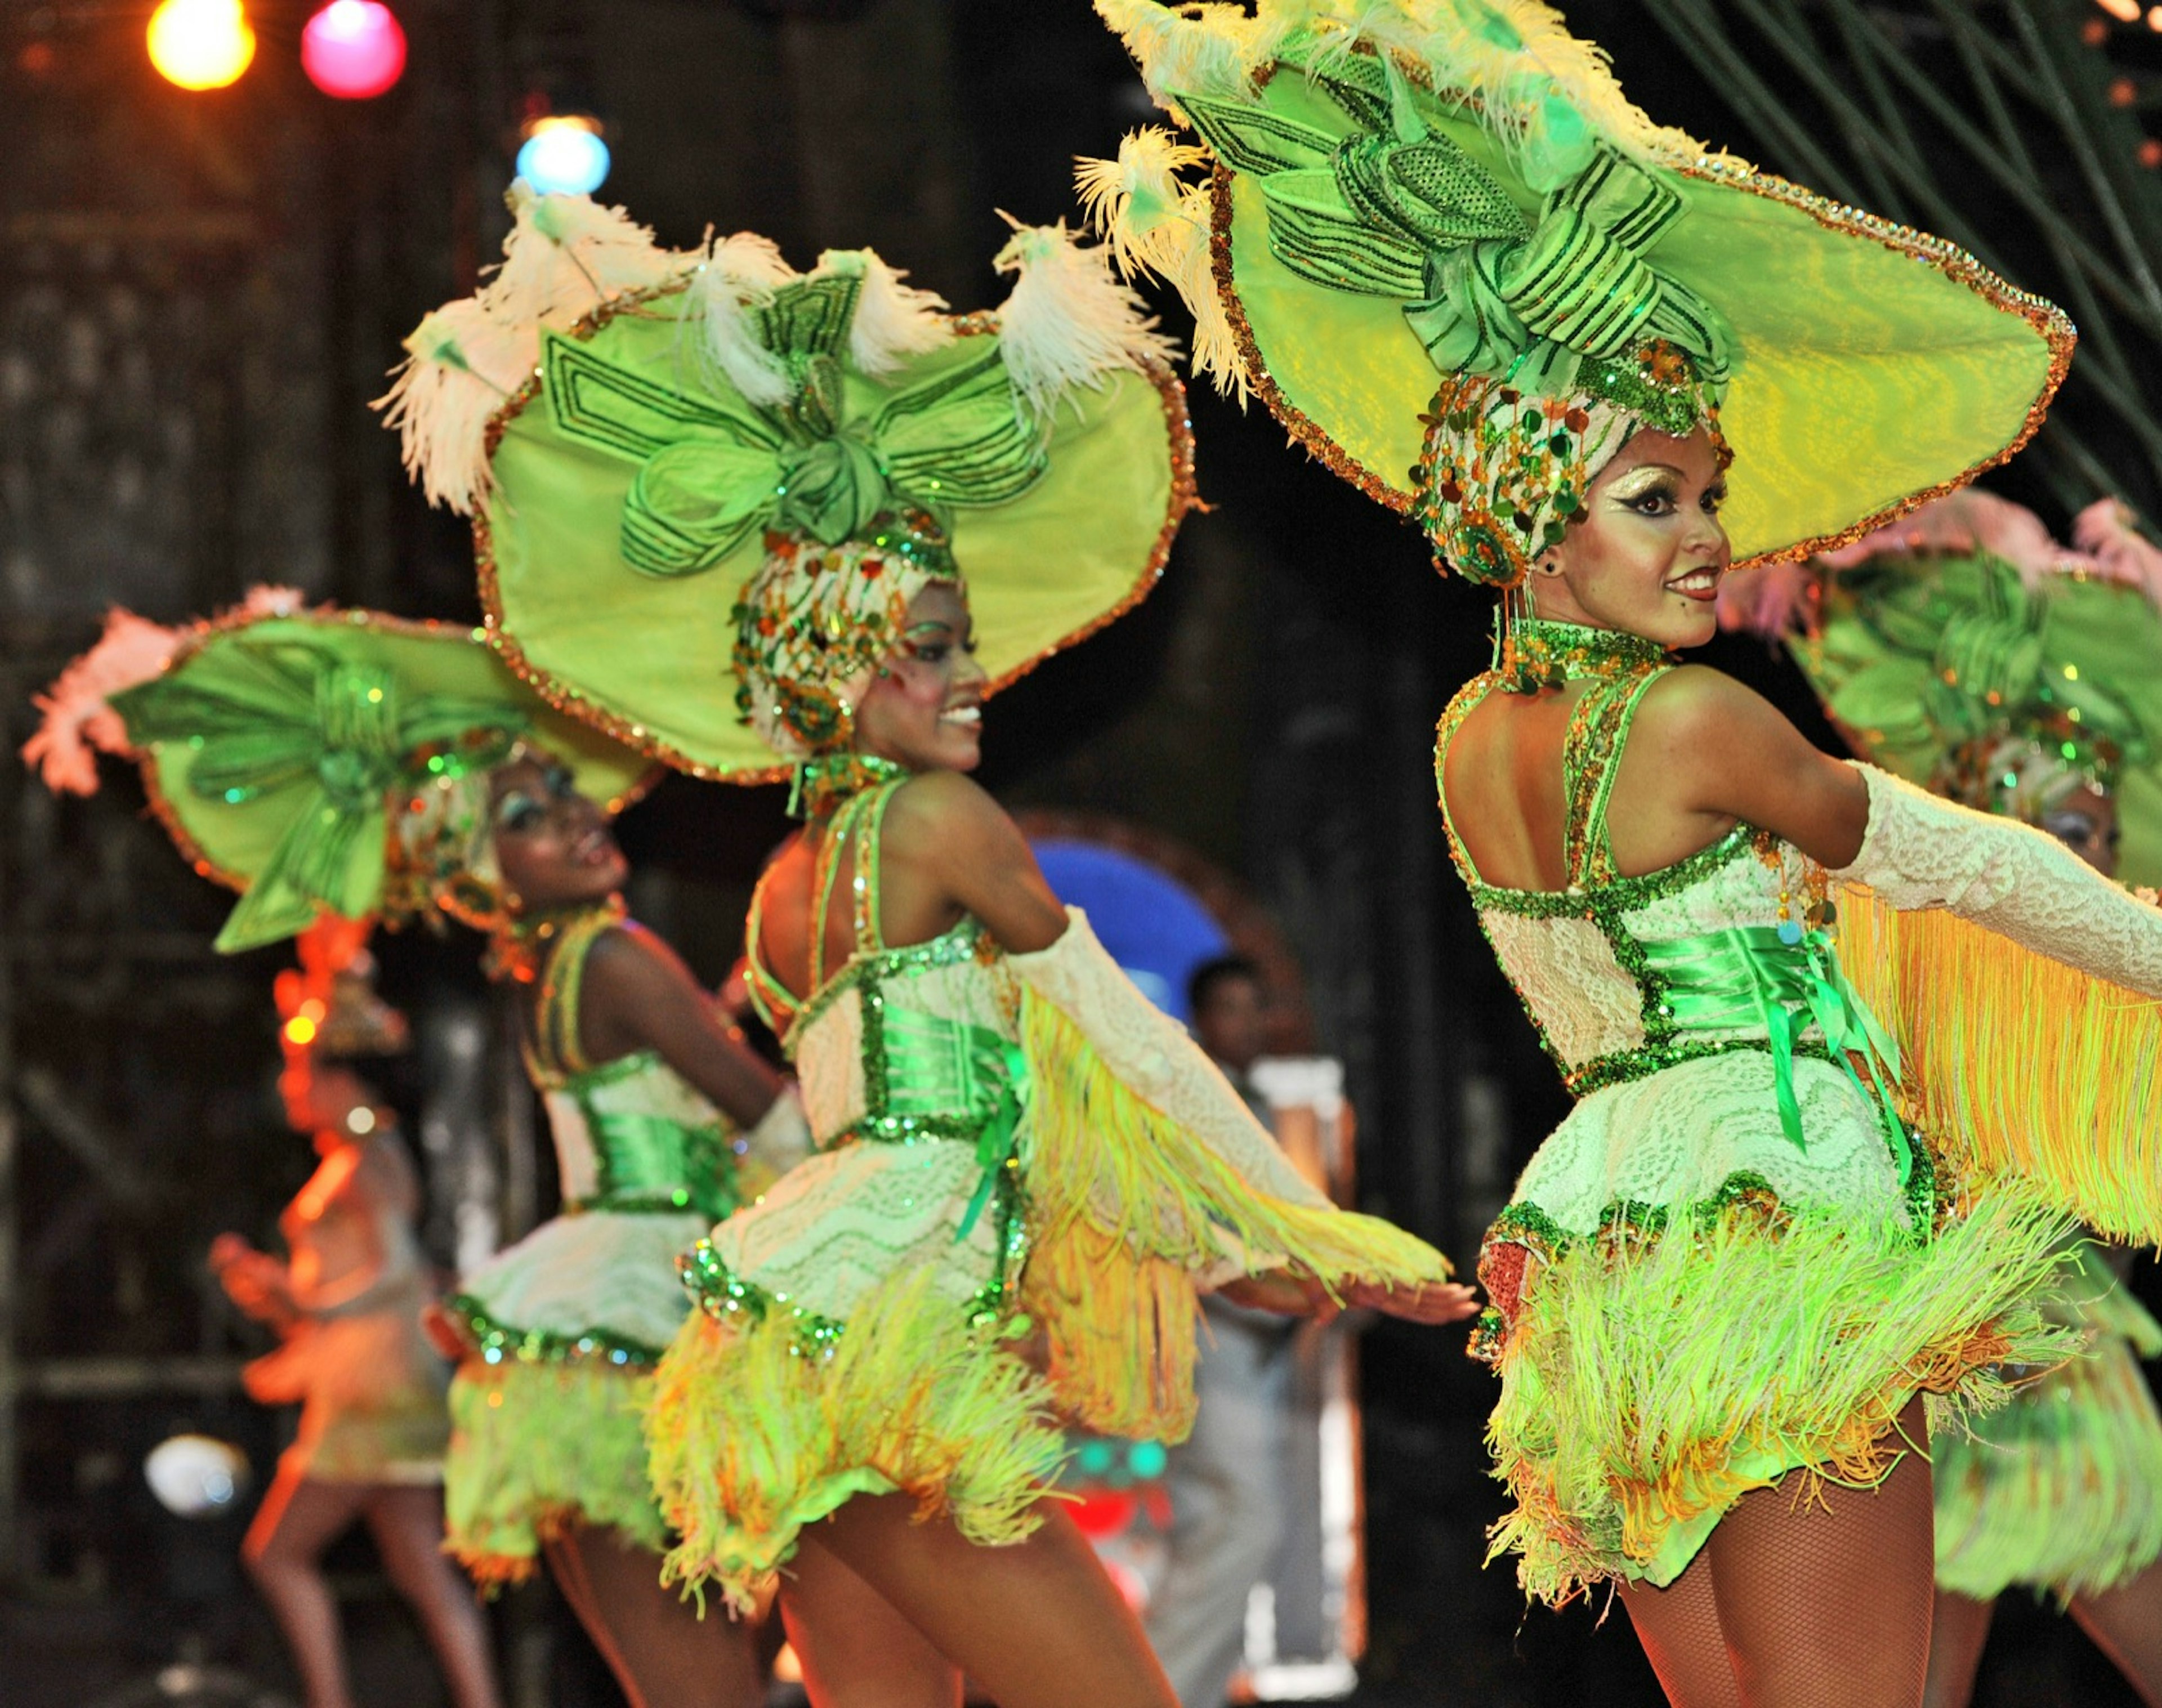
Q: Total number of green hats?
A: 4